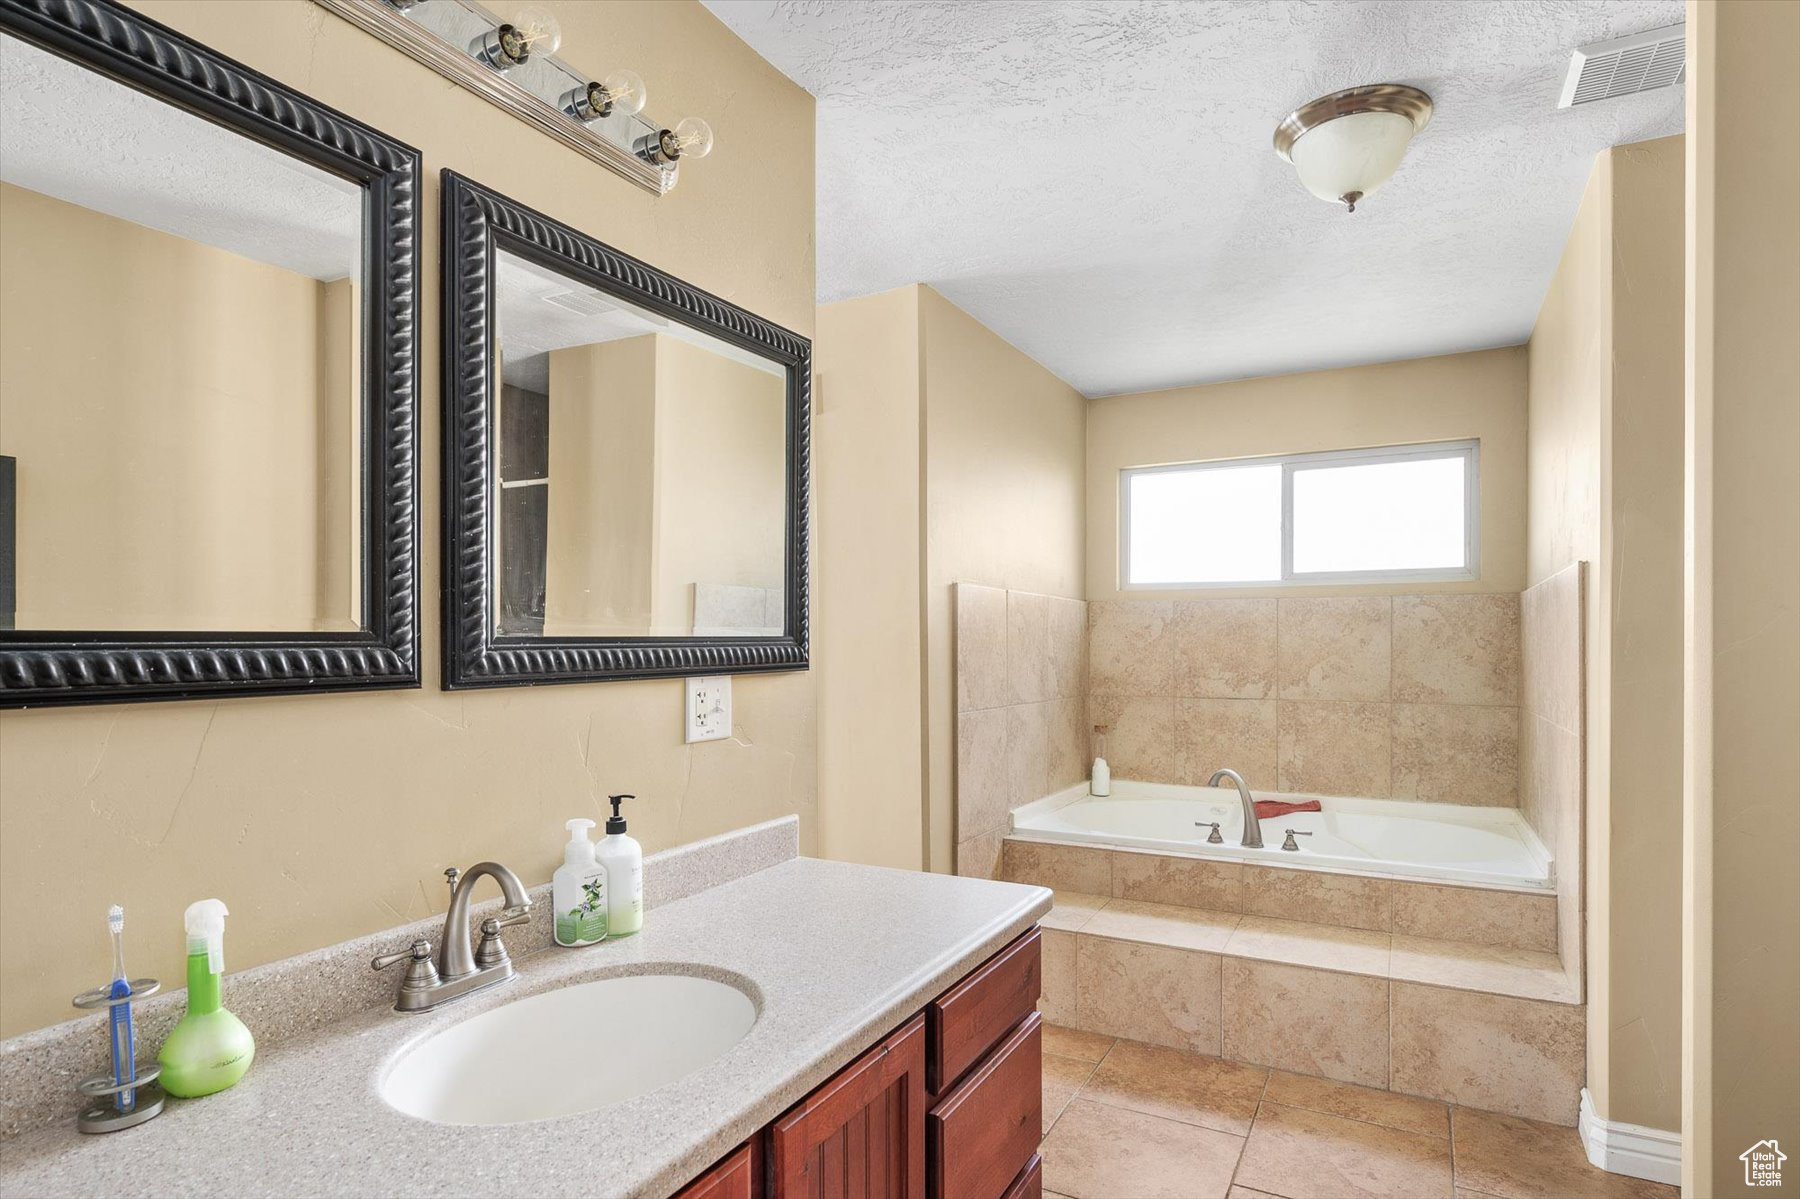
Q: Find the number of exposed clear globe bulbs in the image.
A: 3